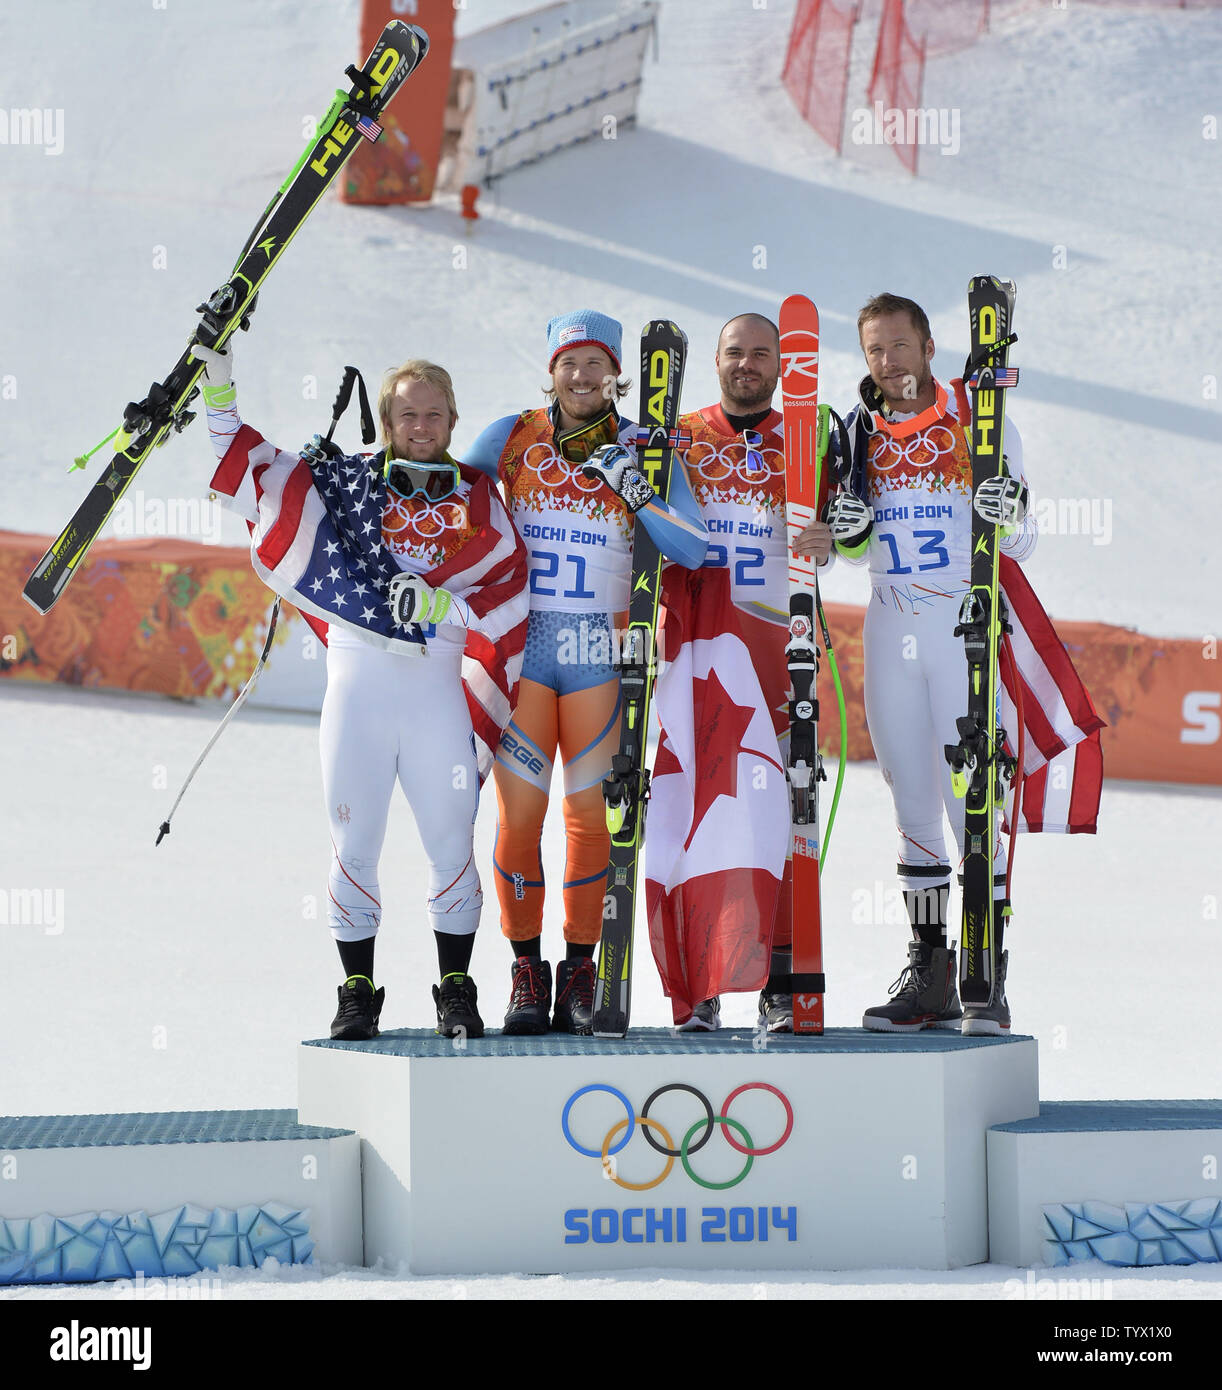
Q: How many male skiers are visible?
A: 4